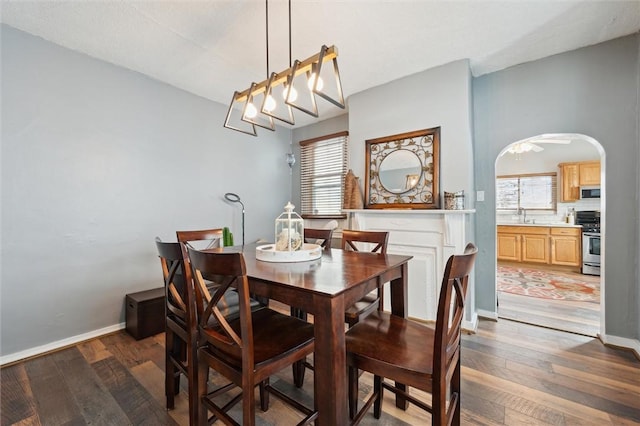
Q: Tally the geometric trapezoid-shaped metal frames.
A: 5